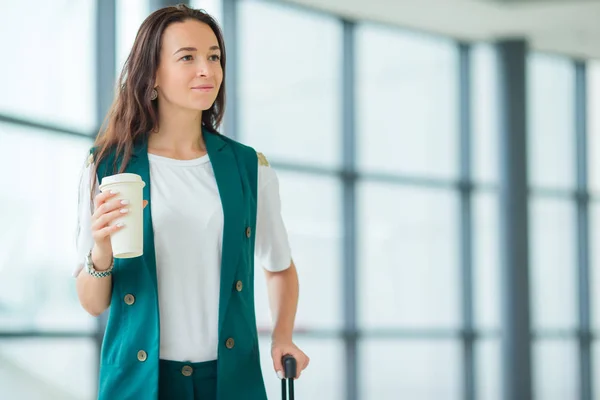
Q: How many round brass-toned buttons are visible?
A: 6